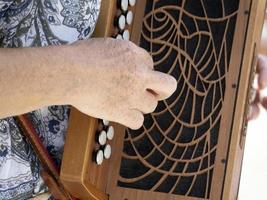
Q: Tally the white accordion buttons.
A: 11